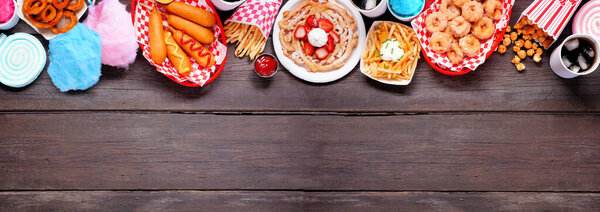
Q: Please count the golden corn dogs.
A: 5